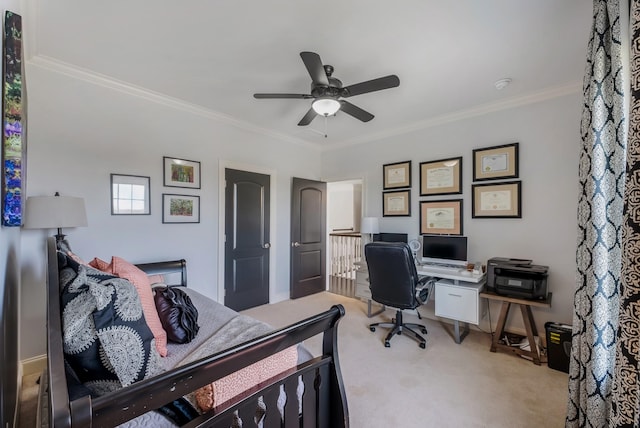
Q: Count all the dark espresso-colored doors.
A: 2